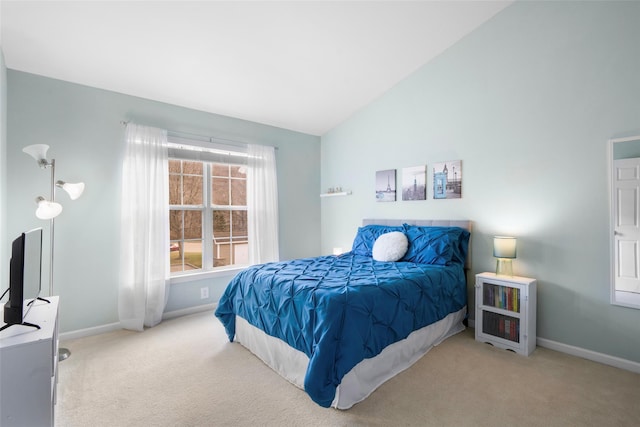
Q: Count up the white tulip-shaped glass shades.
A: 3